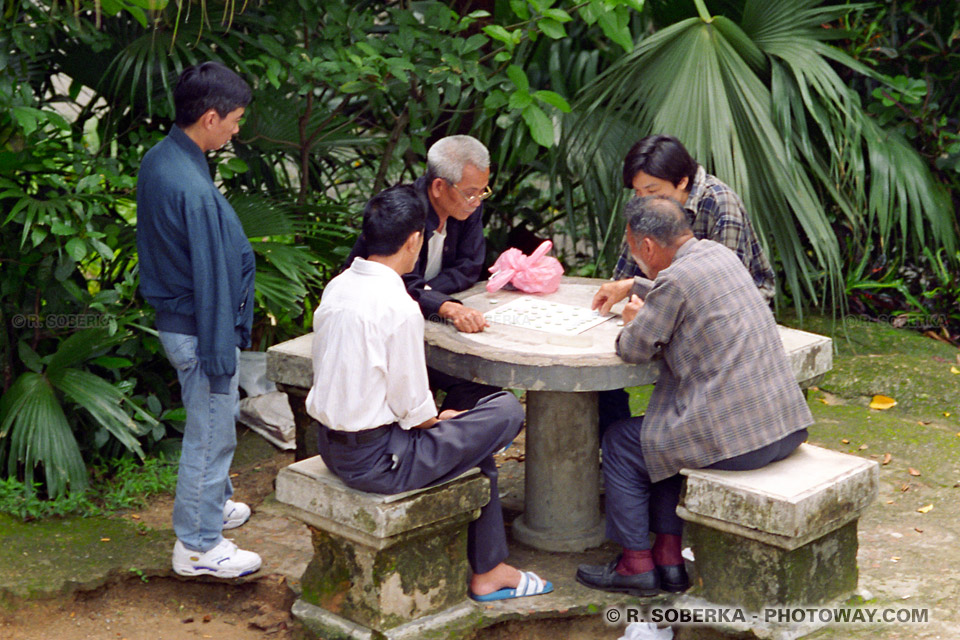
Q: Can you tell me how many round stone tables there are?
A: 1